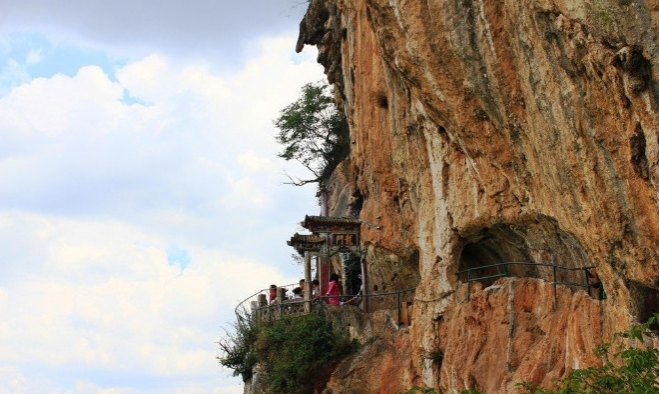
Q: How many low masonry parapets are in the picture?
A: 1